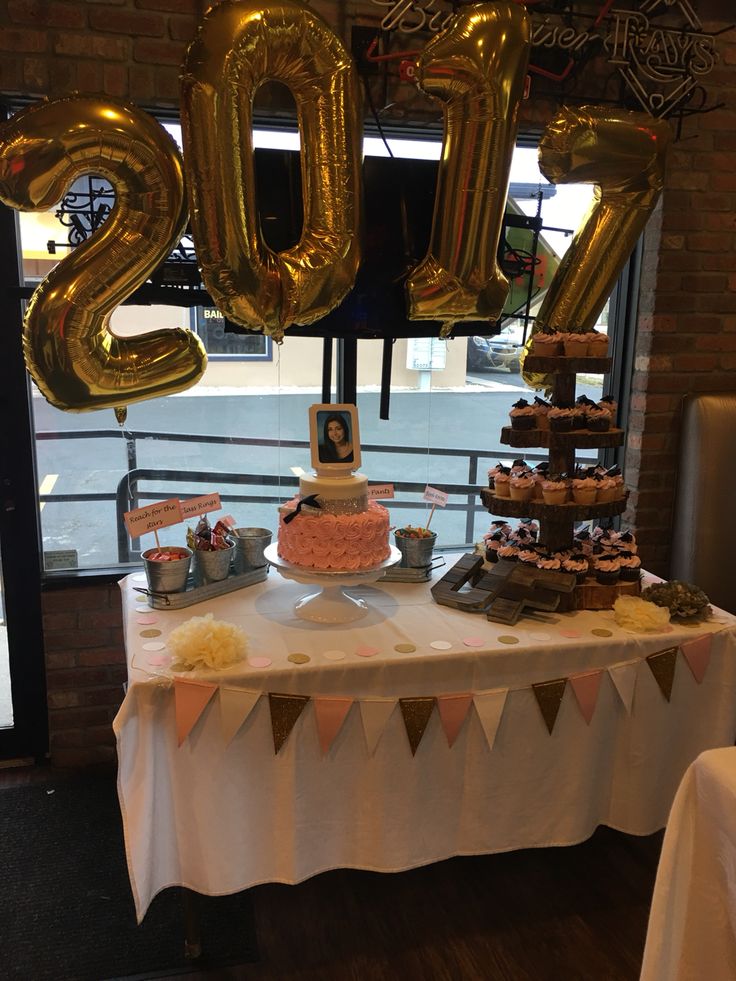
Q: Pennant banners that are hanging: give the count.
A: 13